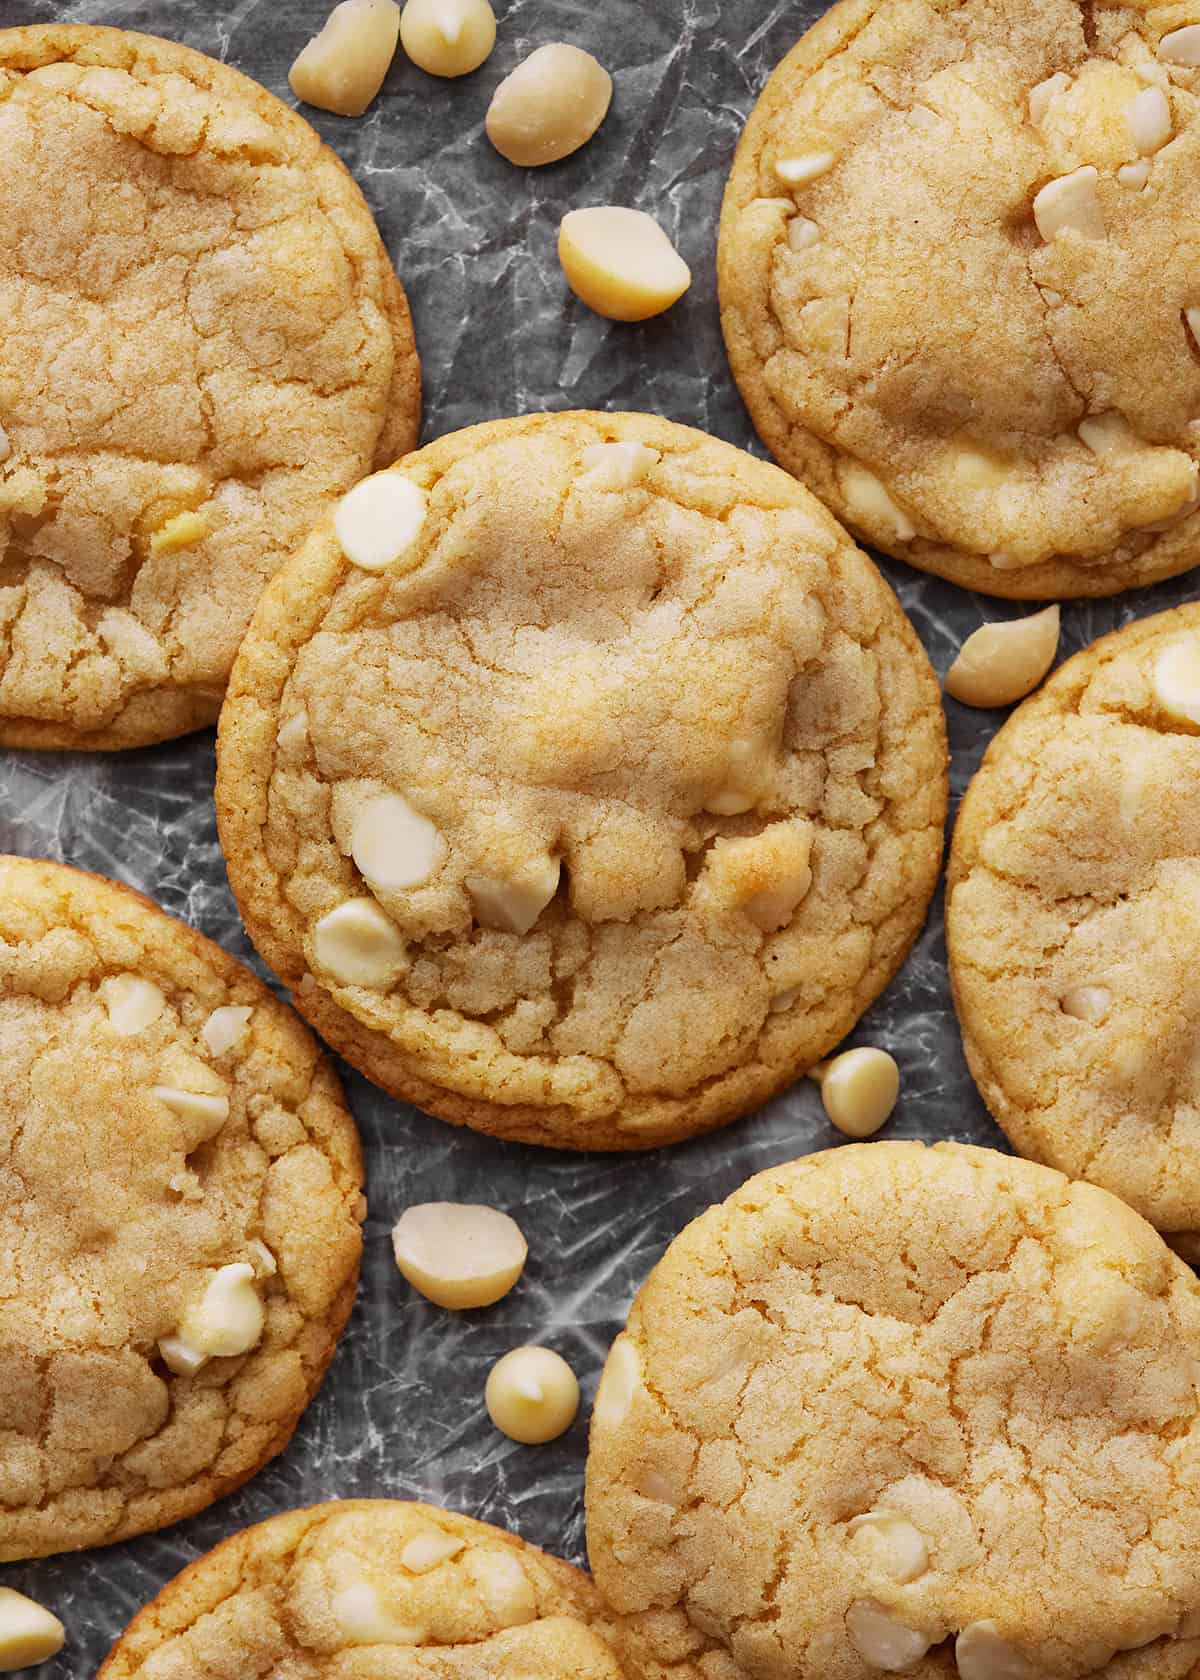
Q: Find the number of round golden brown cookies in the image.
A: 7